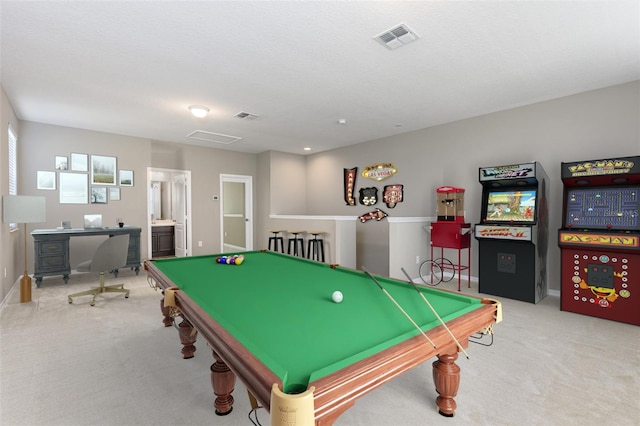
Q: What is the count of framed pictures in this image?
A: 8